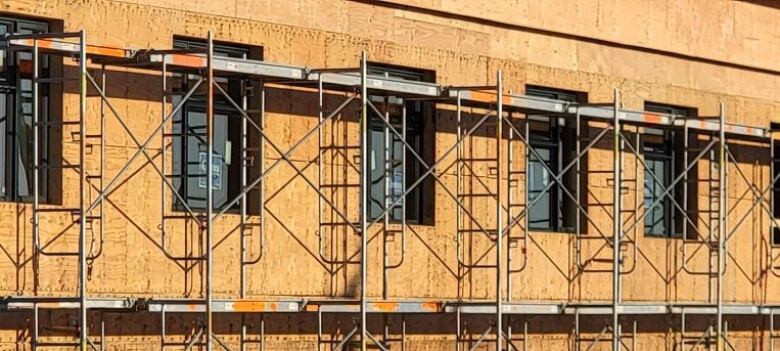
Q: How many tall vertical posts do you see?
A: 6